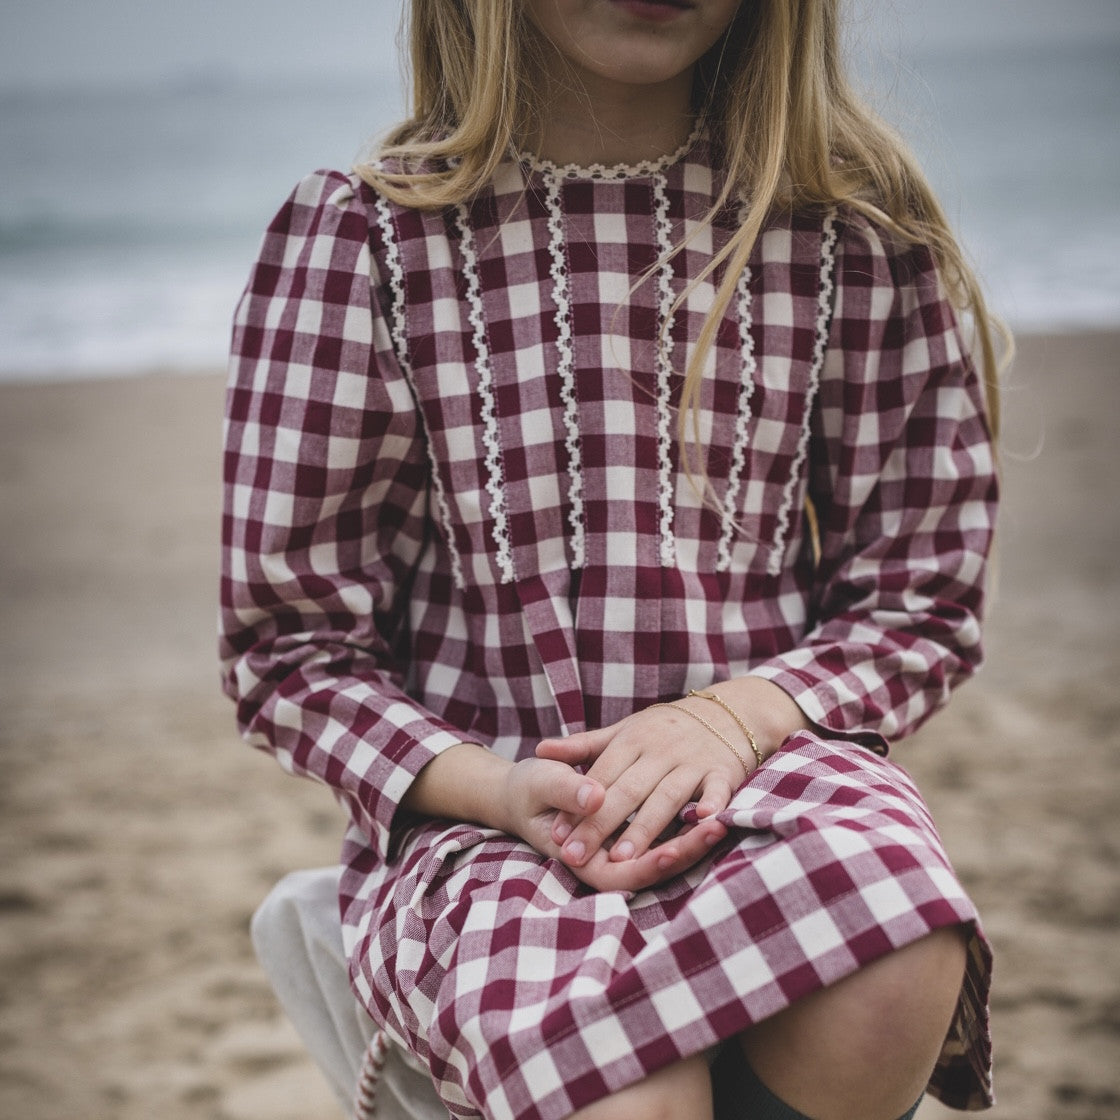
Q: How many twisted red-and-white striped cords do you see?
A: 1